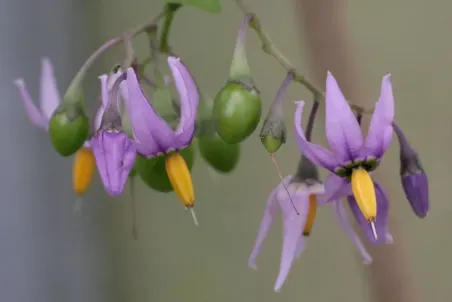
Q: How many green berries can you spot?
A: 5